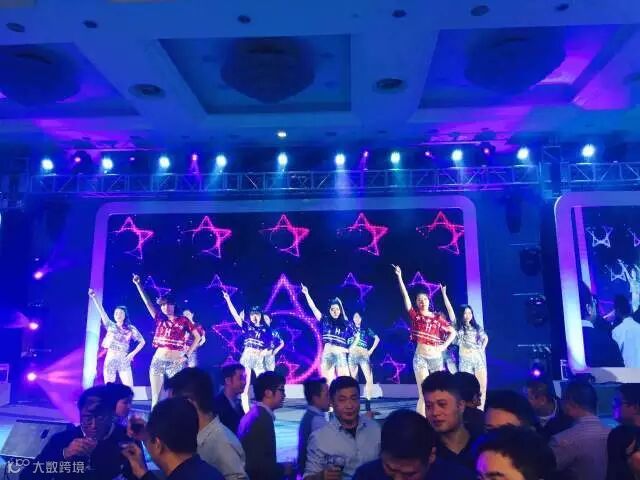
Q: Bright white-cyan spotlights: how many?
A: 10